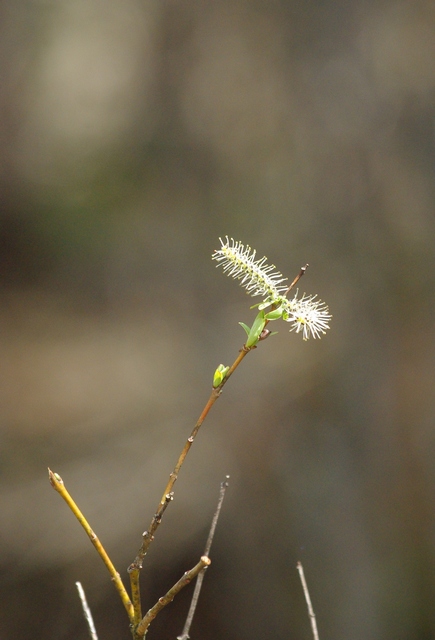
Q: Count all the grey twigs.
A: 3